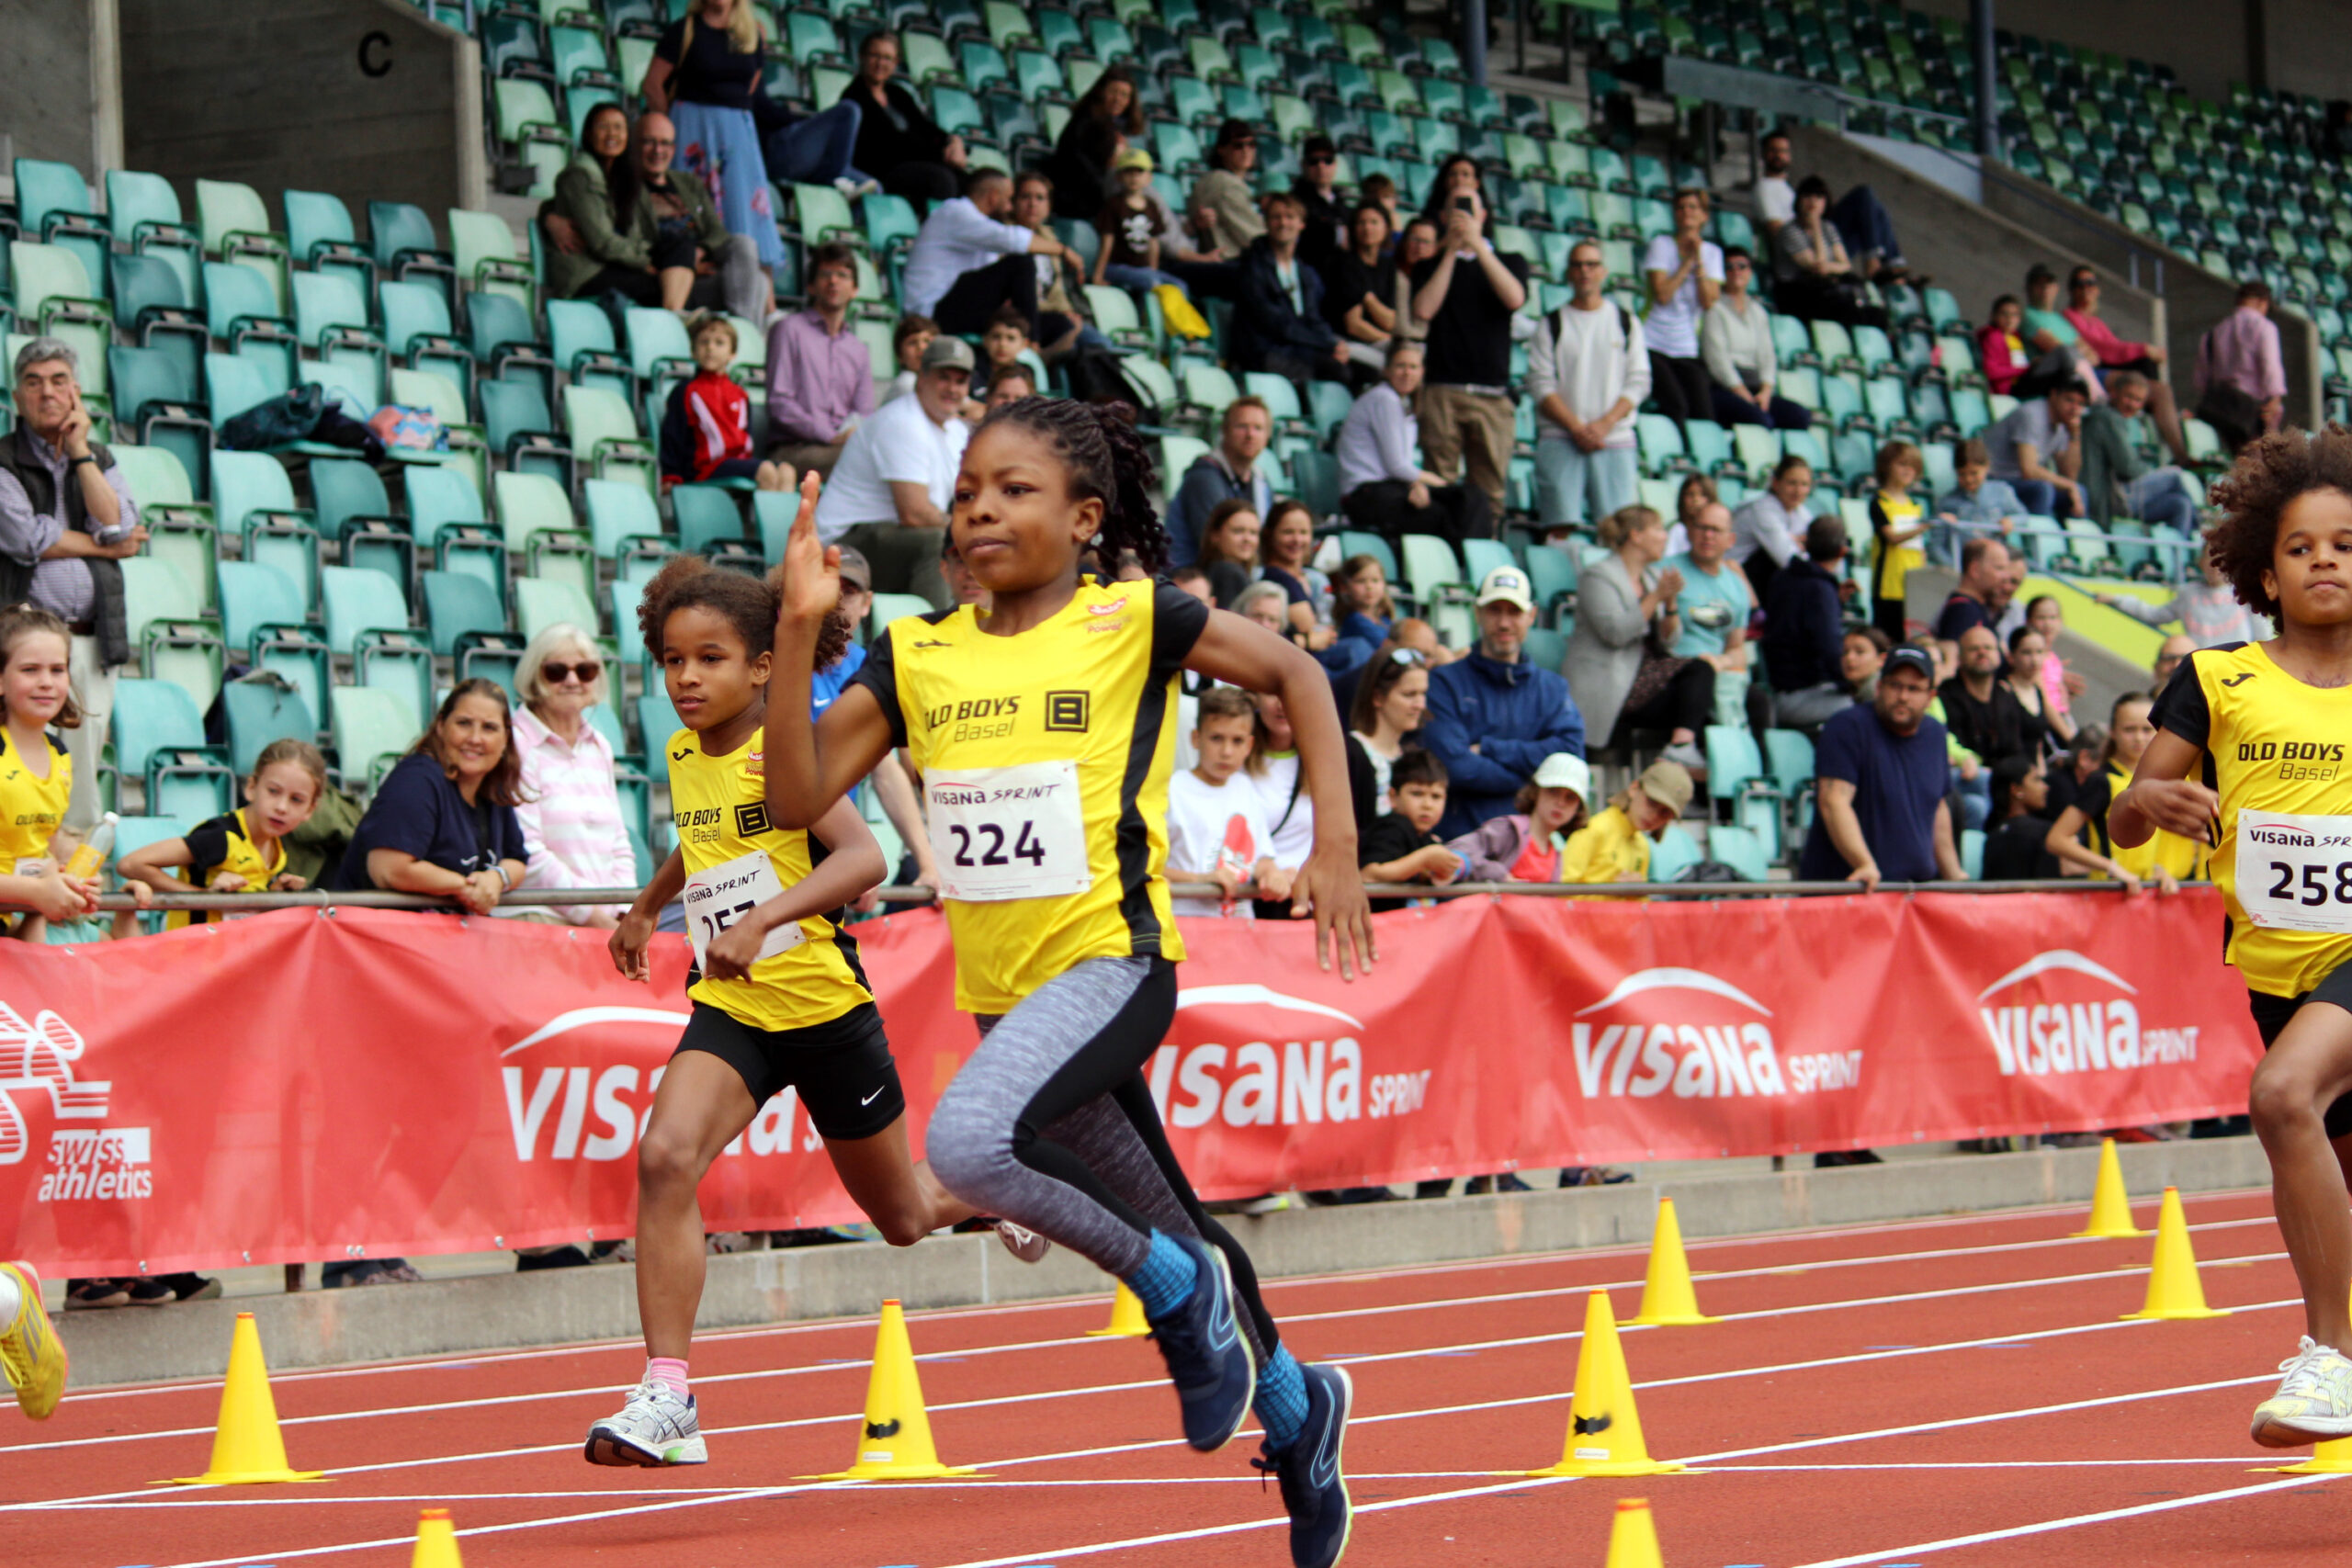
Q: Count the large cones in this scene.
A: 10